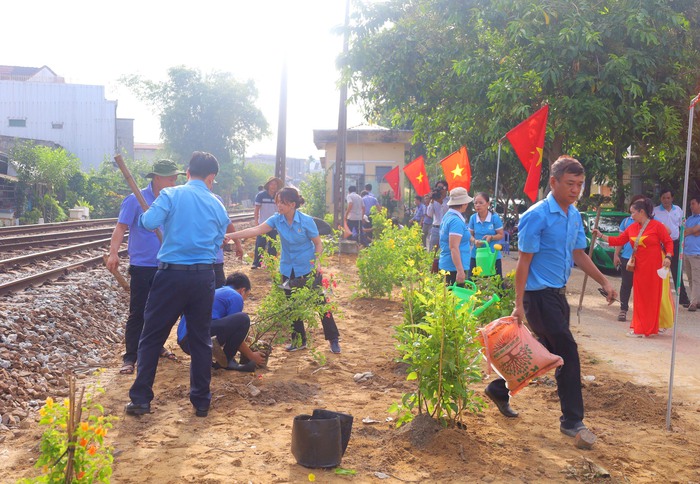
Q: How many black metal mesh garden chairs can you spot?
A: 0